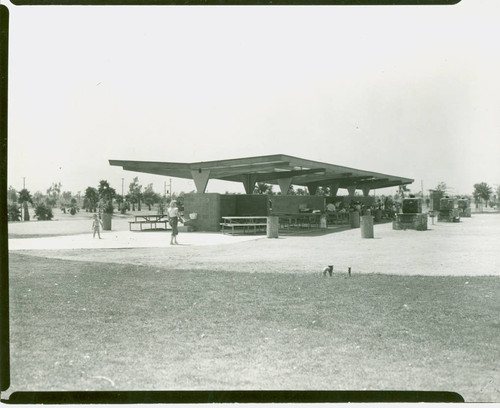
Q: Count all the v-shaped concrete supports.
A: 7